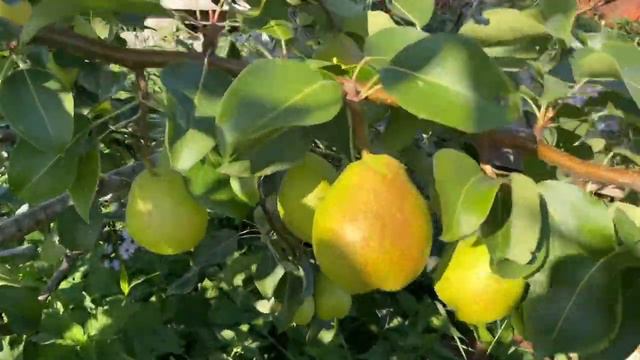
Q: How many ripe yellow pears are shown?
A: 2